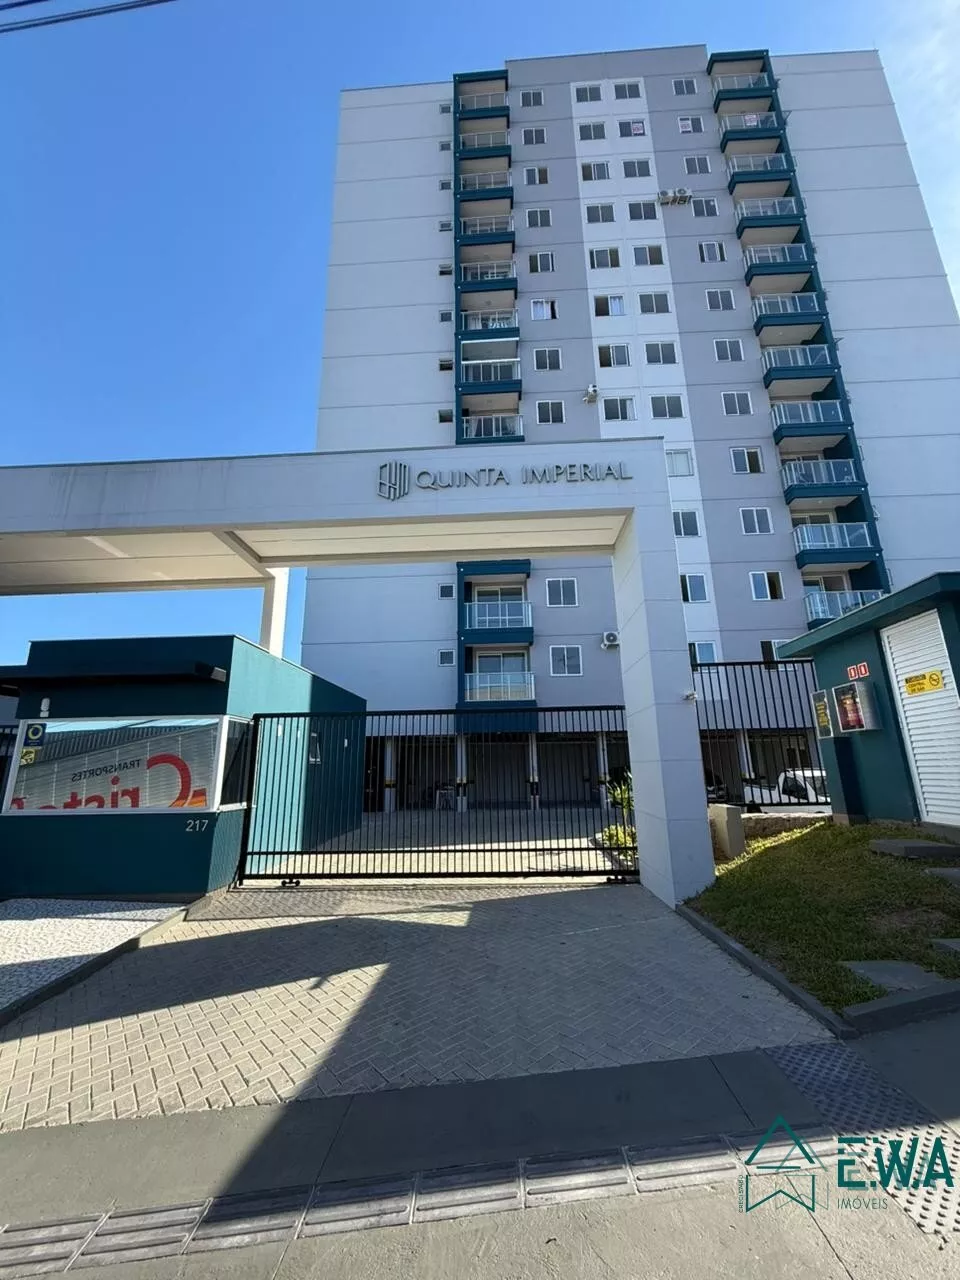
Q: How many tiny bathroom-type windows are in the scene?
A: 10